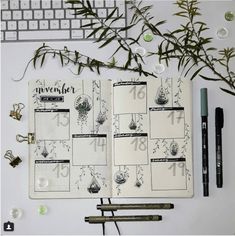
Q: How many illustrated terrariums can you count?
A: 9